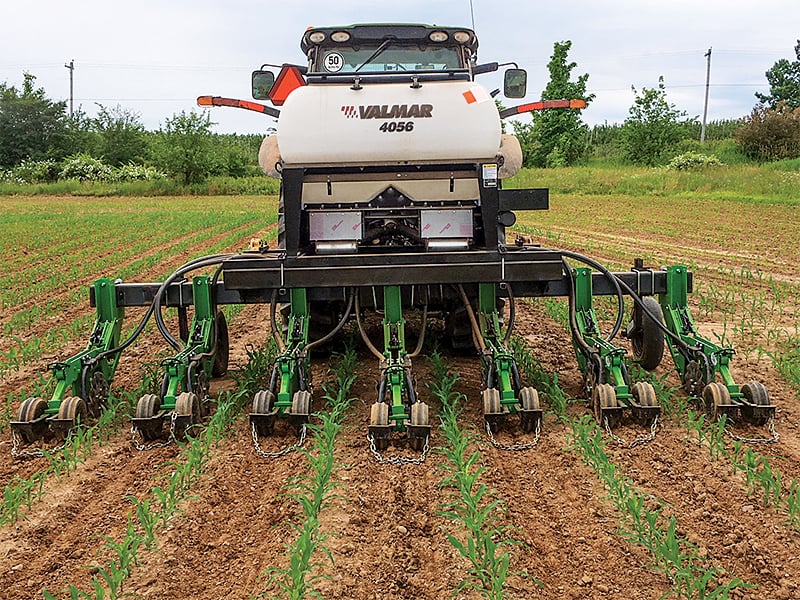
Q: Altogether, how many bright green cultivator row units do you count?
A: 7